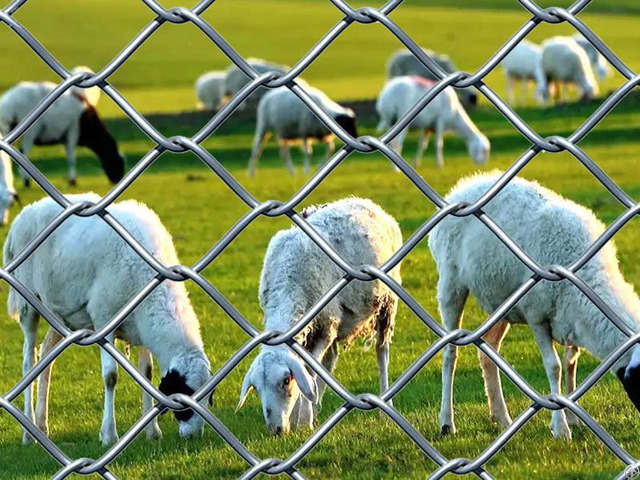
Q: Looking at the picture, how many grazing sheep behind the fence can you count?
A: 14